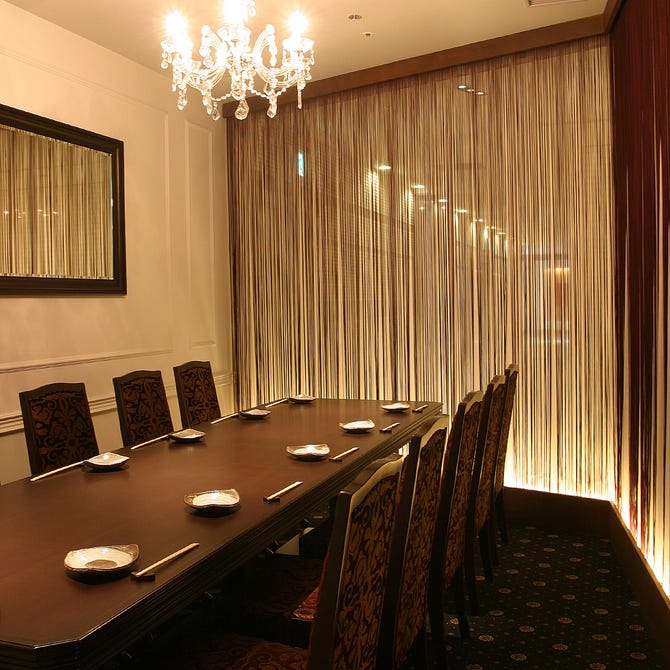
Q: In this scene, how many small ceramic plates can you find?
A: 9